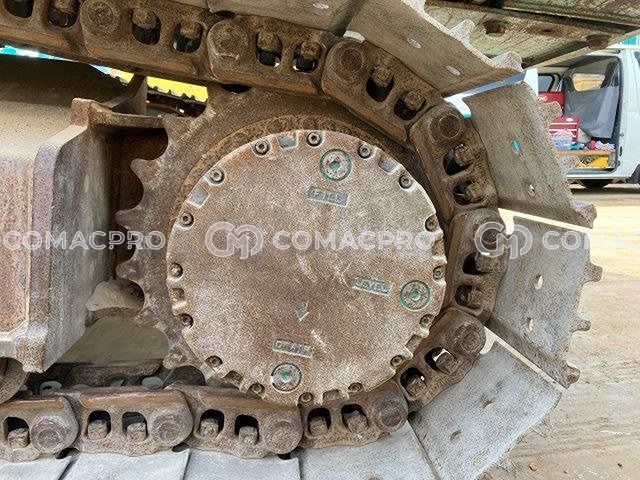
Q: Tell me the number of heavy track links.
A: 11